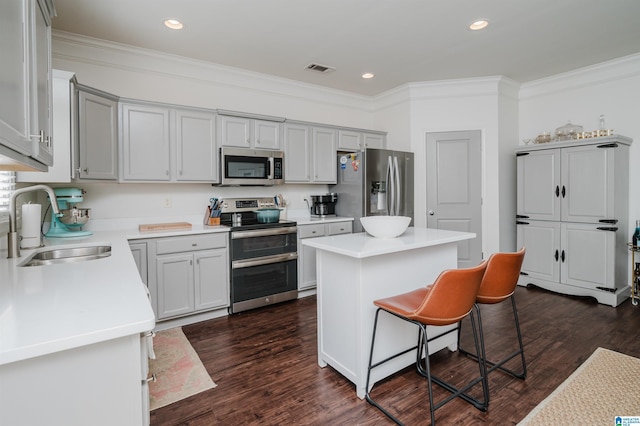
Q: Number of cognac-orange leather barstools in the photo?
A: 2